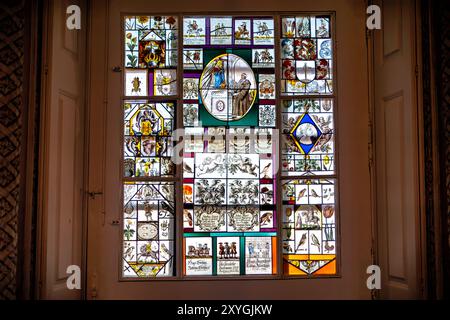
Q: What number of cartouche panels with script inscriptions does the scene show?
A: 2